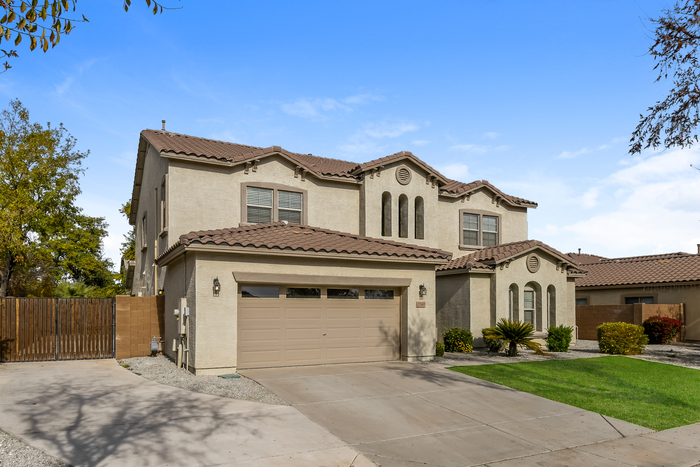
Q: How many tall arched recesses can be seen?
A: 6